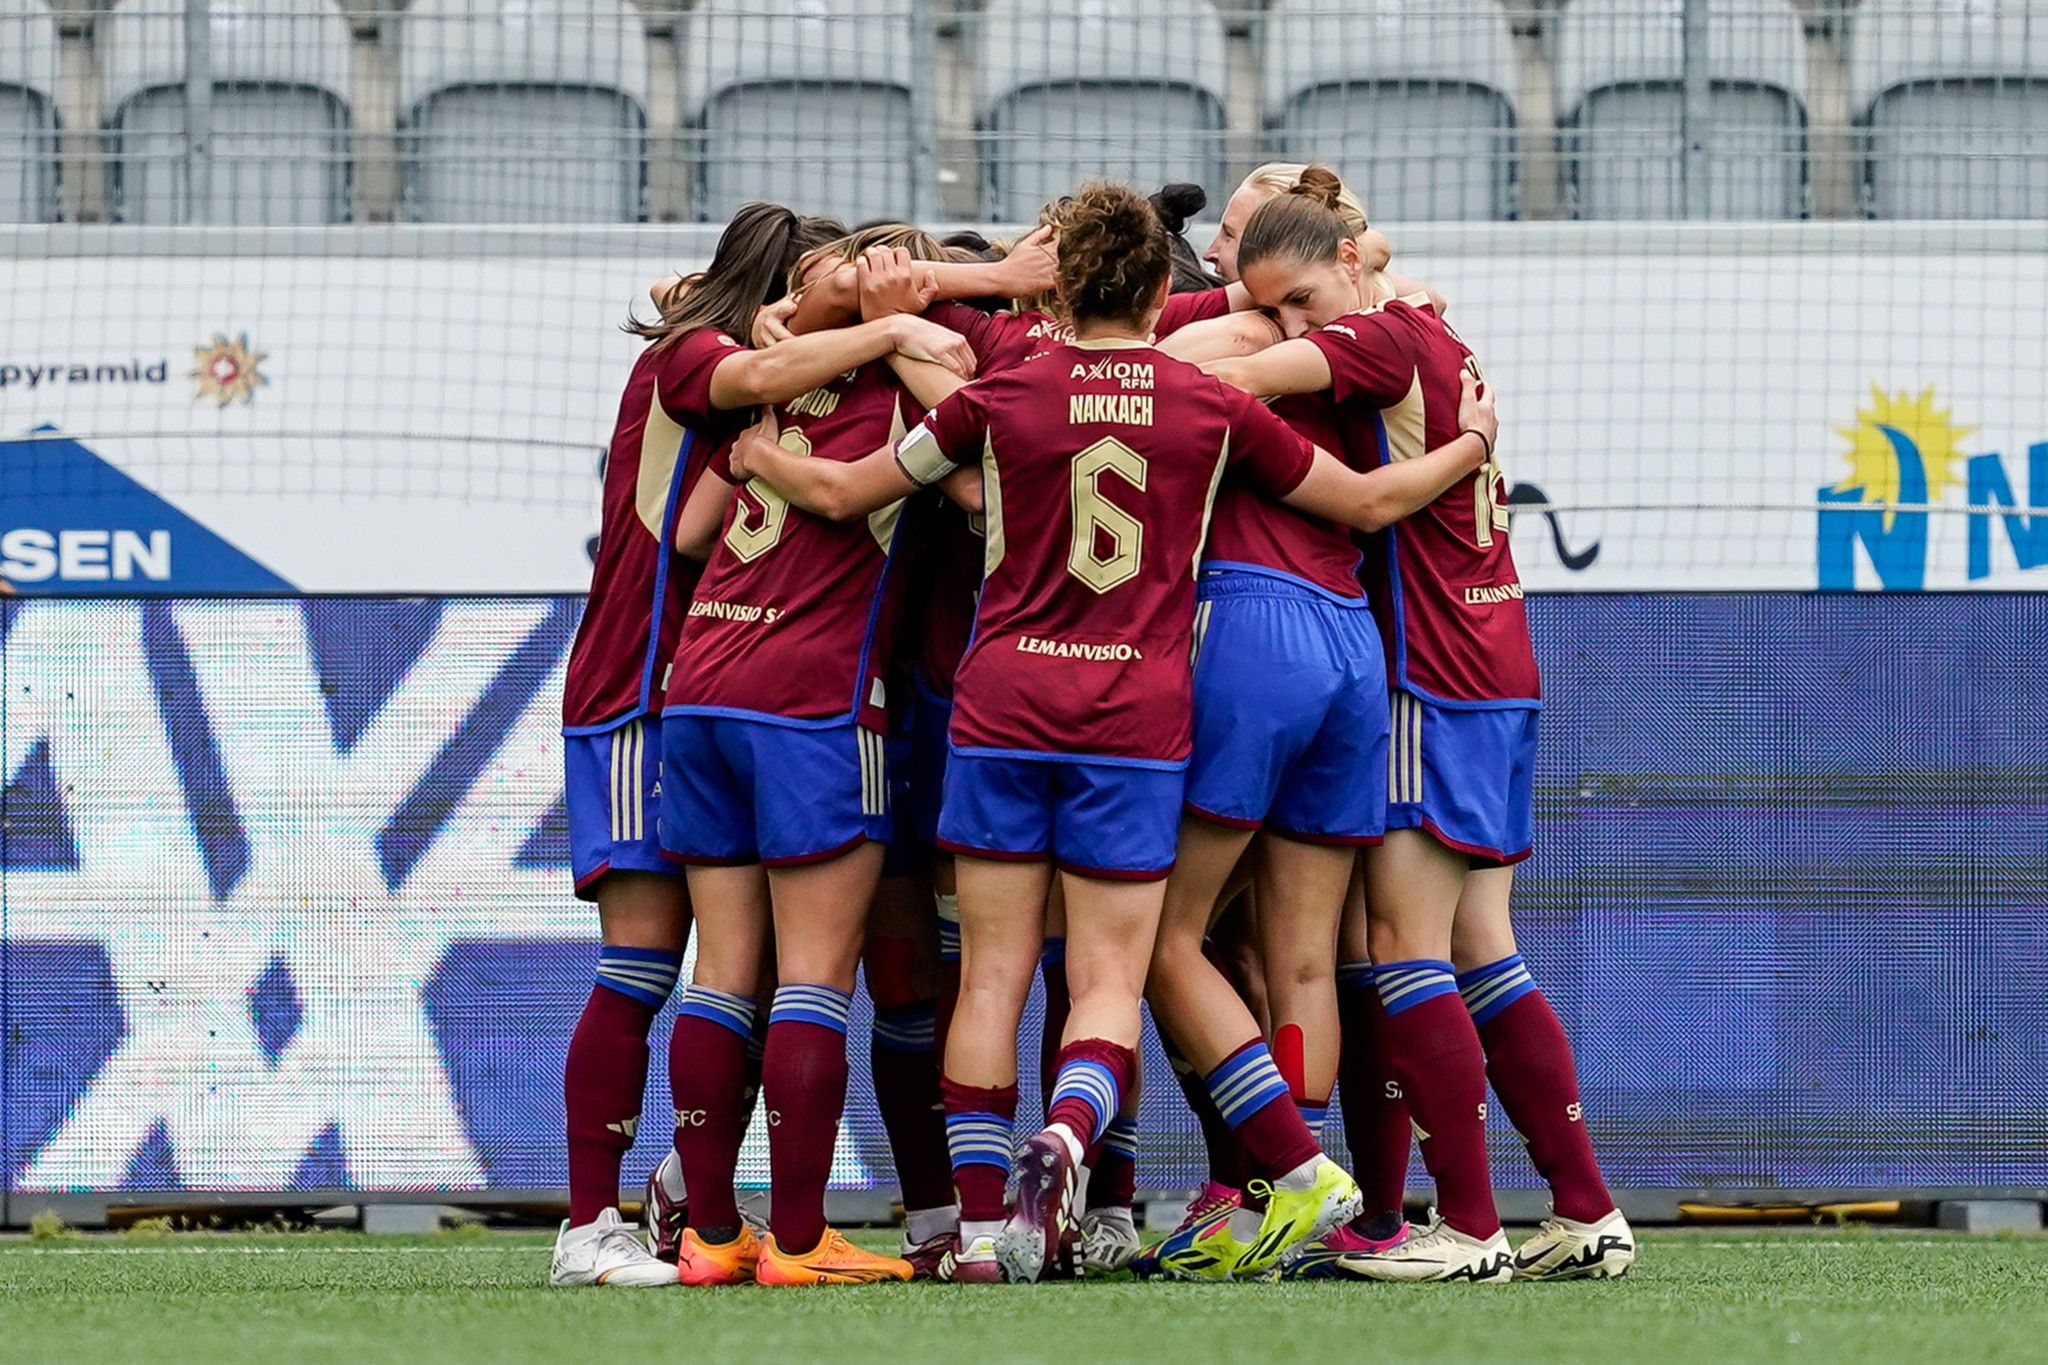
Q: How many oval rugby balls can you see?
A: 0